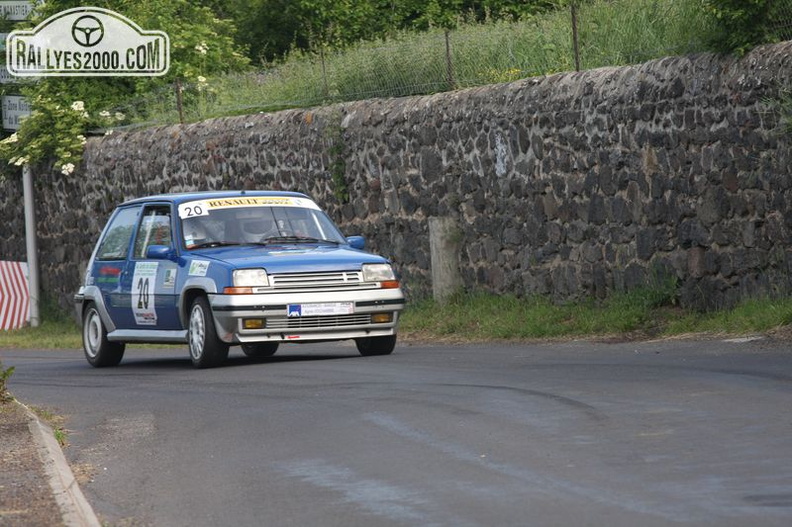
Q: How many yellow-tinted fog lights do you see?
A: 2